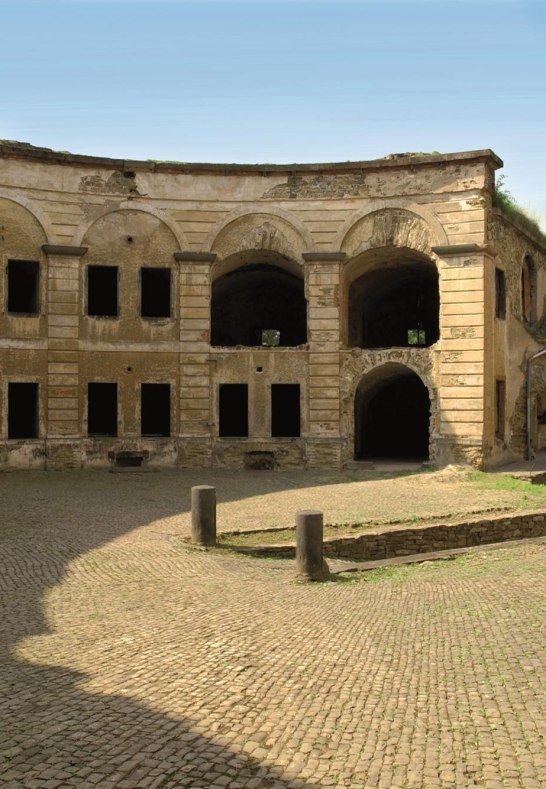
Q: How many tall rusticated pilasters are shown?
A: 4